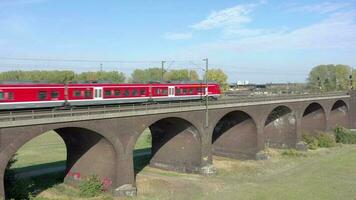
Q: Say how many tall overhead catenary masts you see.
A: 2